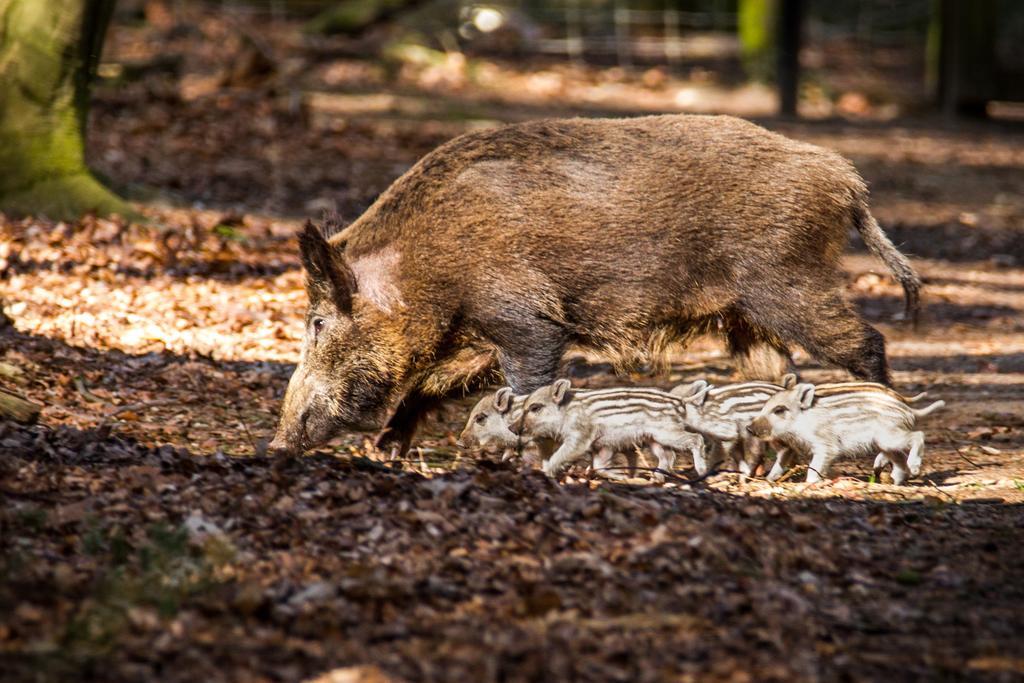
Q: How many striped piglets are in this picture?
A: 5